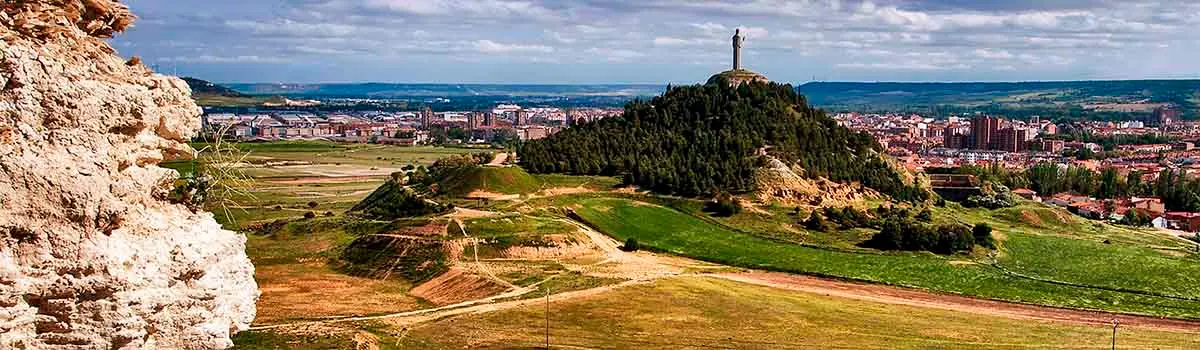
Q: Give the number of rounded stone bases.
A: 1